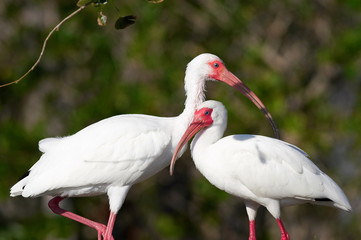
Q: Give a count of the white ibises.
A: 2